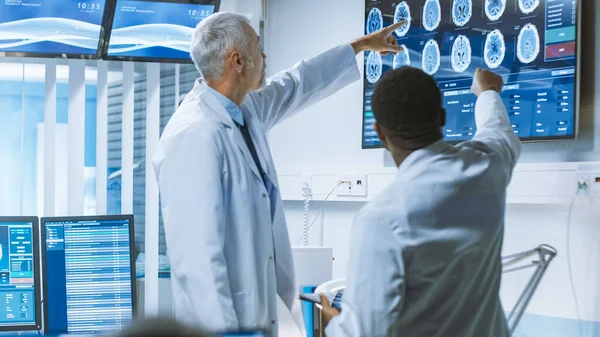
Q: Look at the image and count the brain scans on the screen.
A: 12